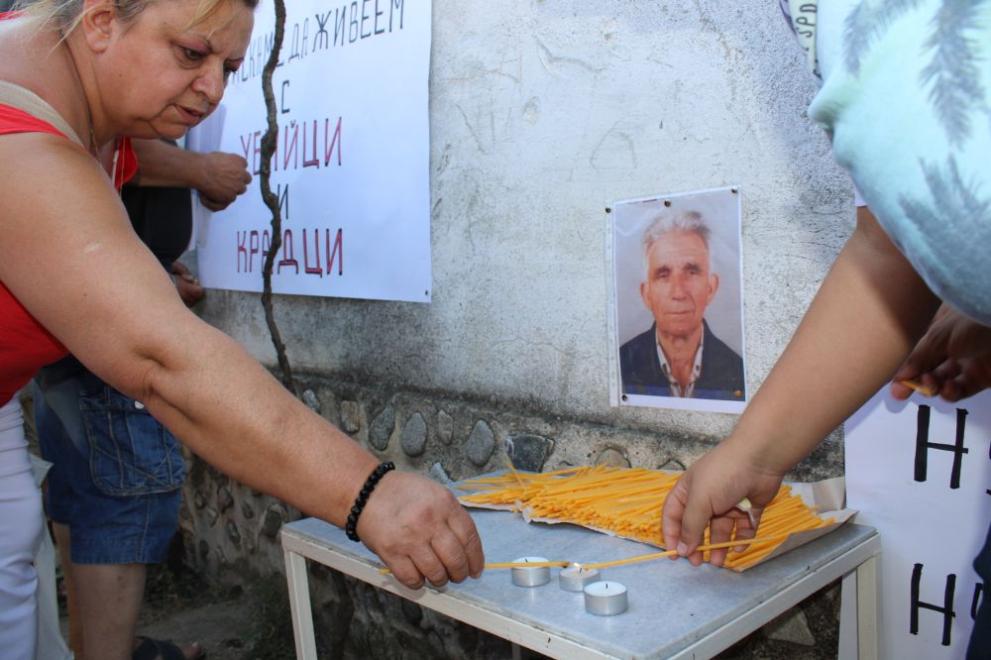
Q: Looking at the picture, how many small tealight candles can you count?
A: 3